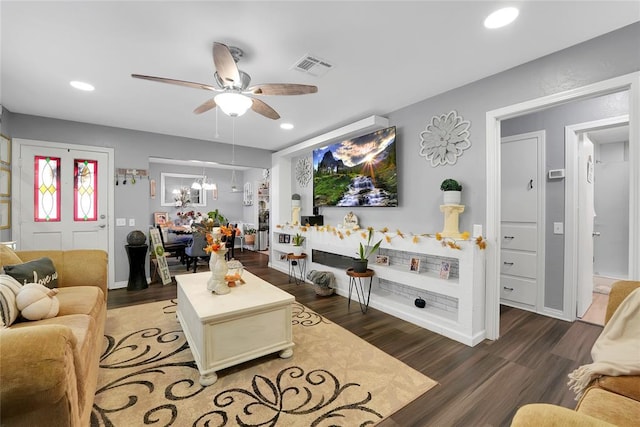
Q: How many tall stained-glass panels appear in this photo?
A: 2